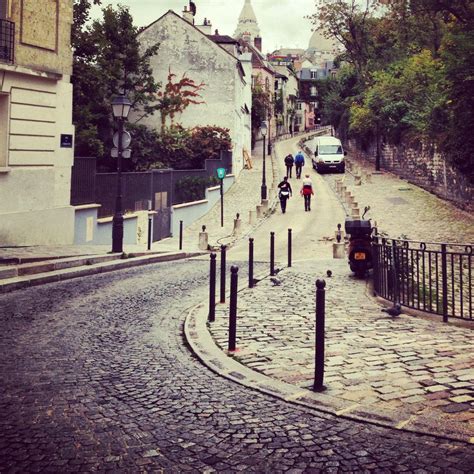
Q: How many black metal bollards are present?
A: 9